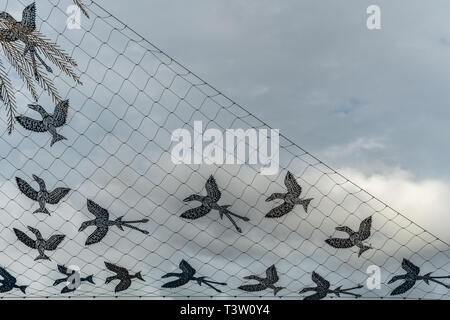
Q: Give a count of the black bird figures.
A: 15